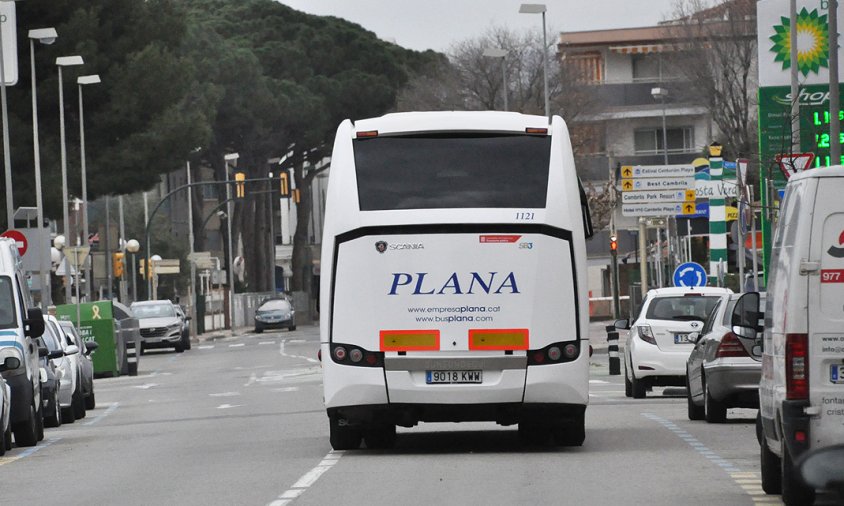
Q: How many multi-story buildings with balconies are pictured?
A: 1